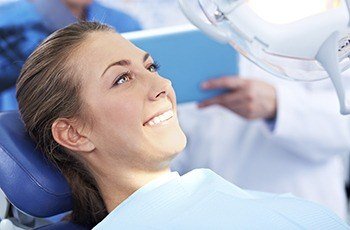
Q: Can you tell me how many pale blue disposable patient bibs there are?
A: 1